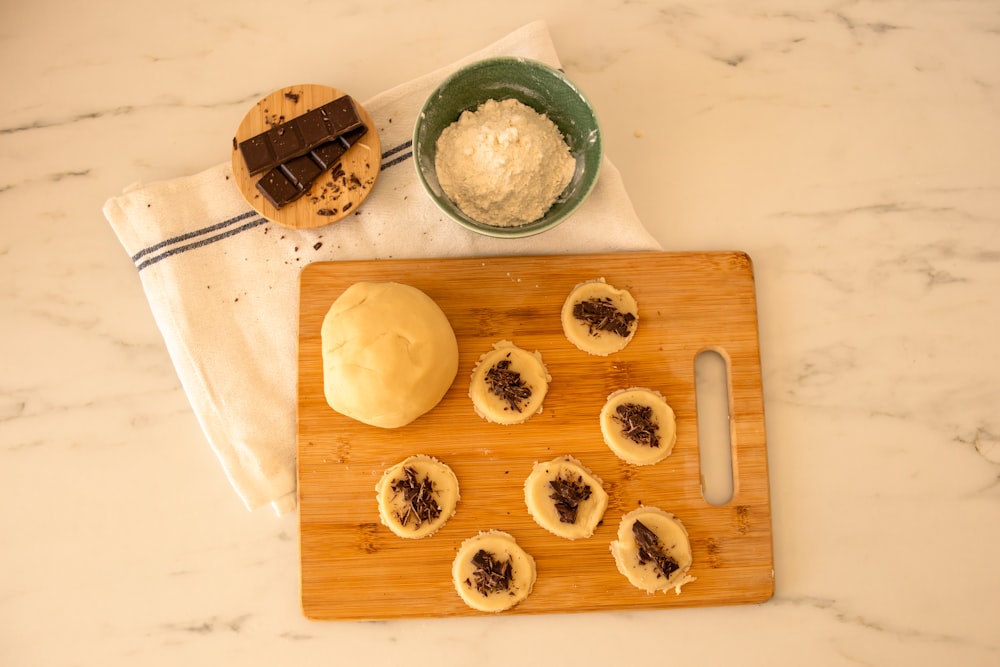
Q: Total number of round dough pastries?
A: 7